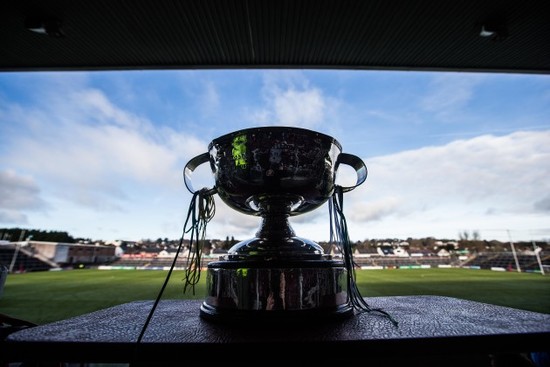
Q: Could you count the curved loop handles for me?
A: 2